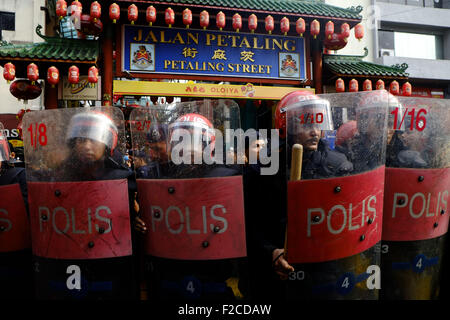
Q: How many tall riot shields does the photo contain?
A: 5